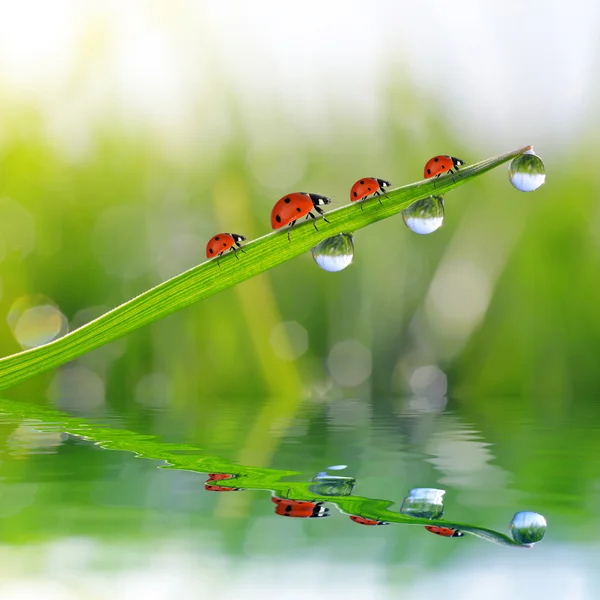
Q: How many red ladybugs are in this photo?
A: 4